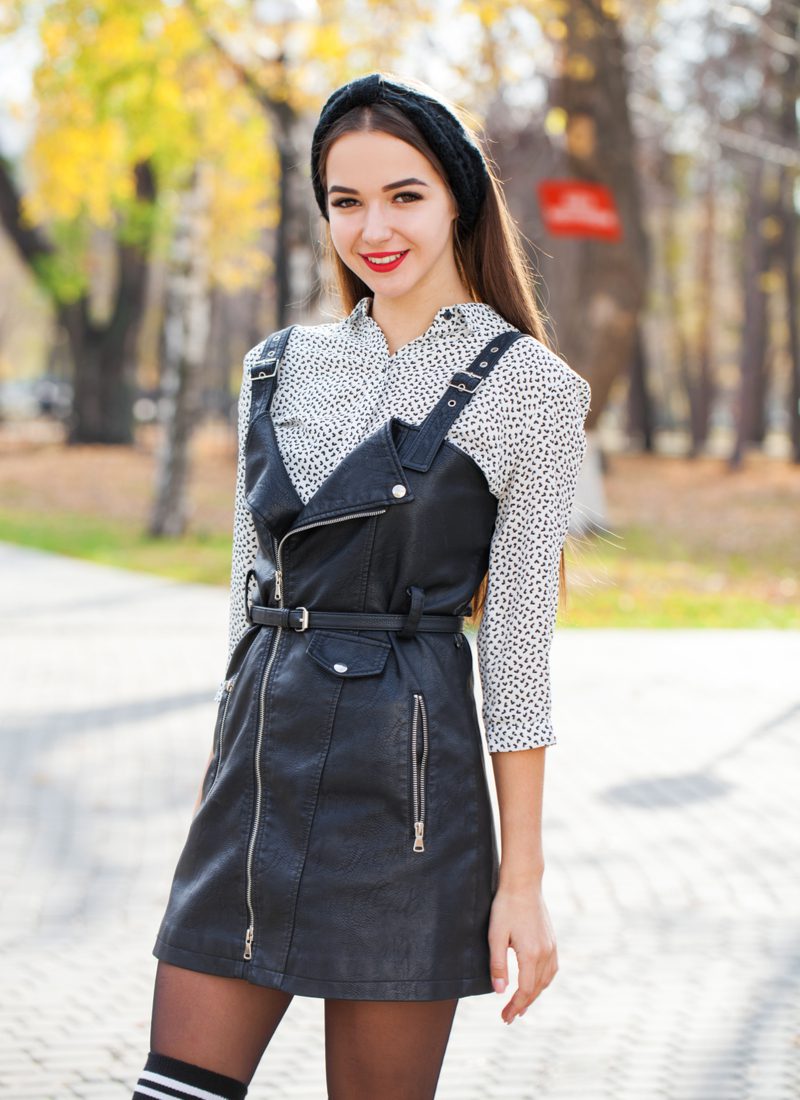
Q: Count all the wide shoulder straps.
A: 2